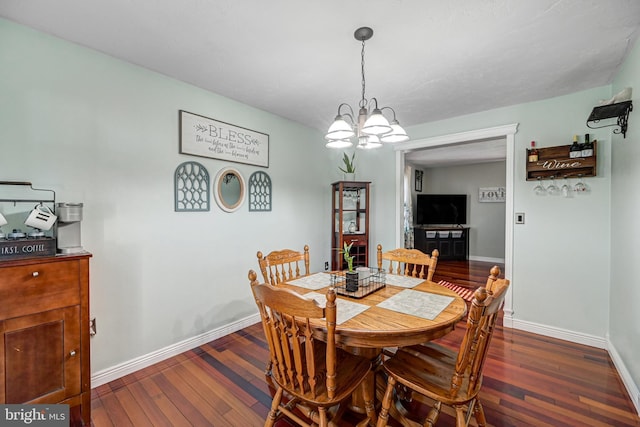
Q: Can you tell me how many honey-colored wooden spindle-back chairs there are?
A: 4